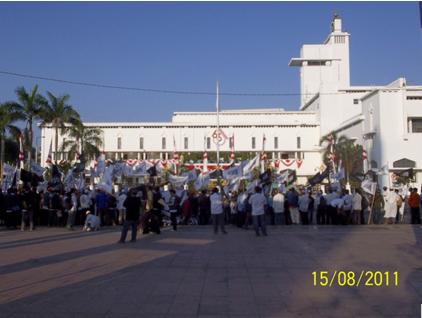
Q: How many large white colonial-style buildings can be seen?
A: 1